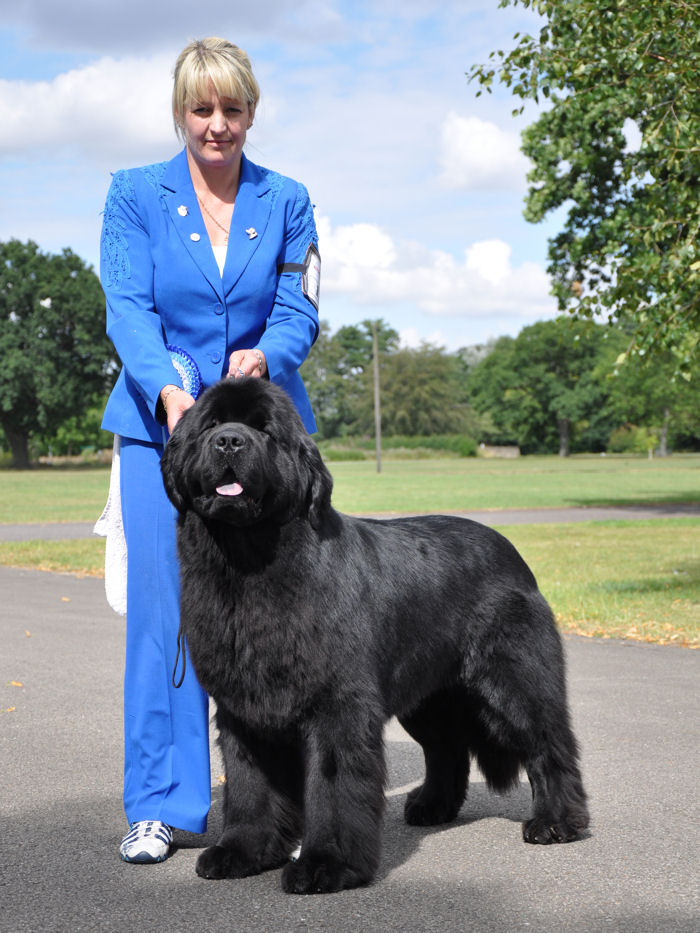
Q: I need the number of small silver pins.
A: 3